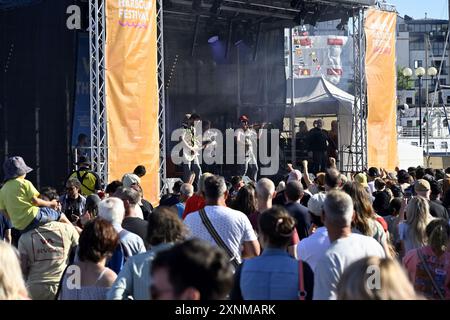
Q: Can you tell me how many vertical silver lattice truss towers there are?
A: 3